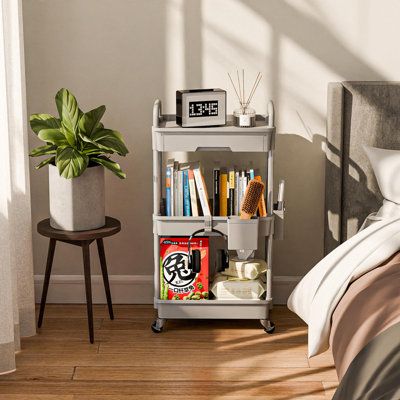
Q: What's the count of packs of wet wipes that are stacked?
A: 2